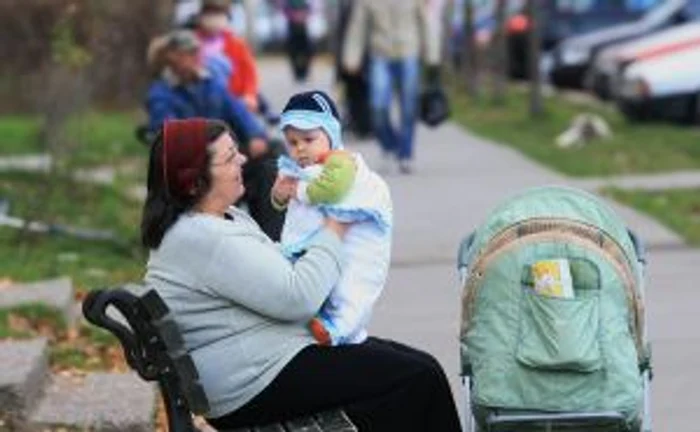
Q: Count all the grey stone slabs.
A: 3